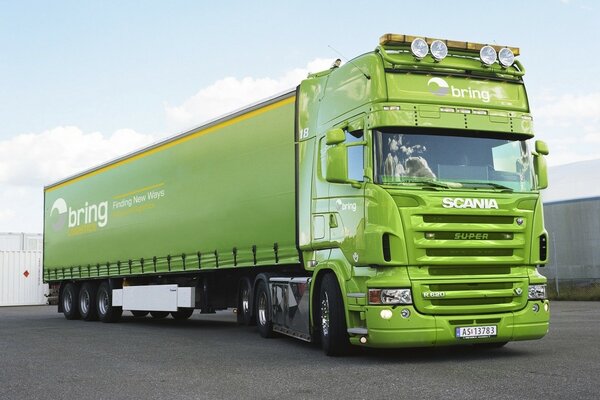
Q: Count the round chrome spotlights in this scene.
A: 4